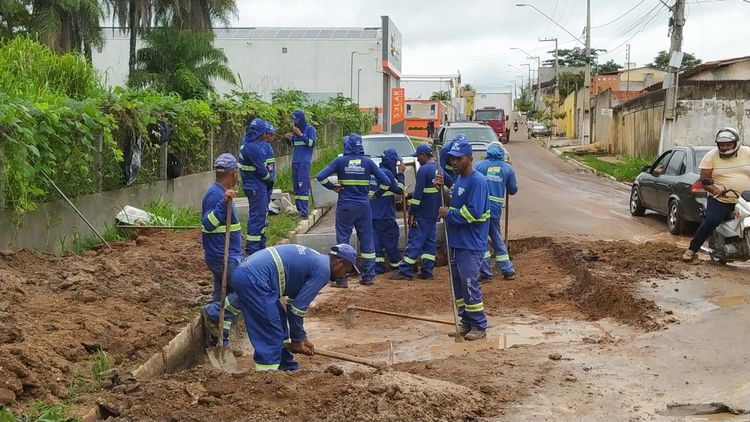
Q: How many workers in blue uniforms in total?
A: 11